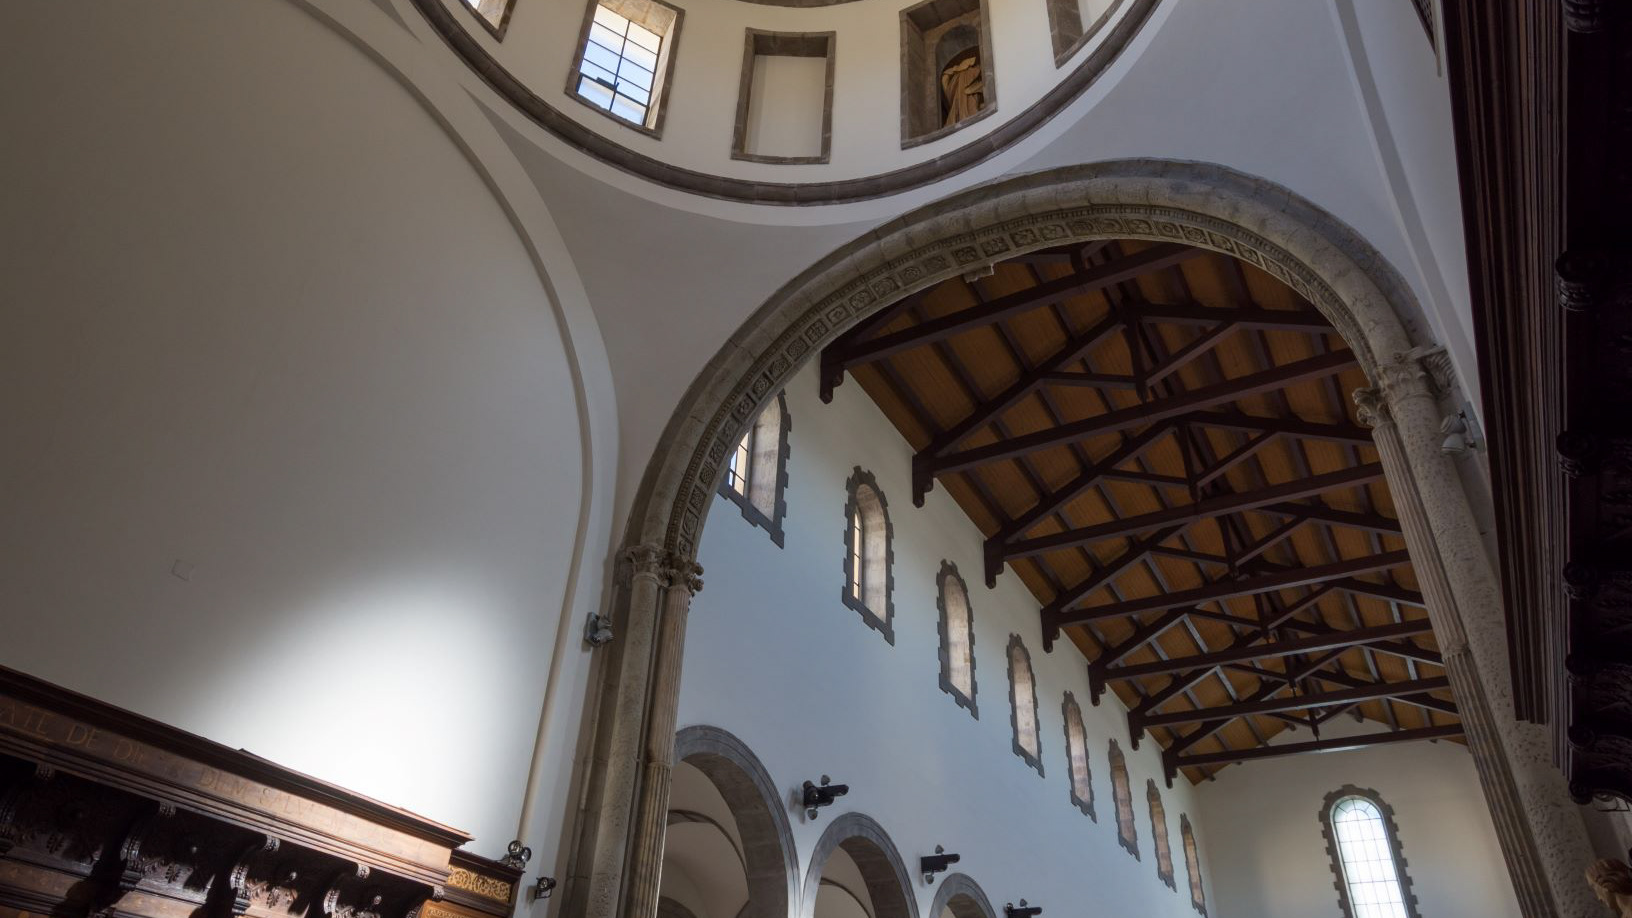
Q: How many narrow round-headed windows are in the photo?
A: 9